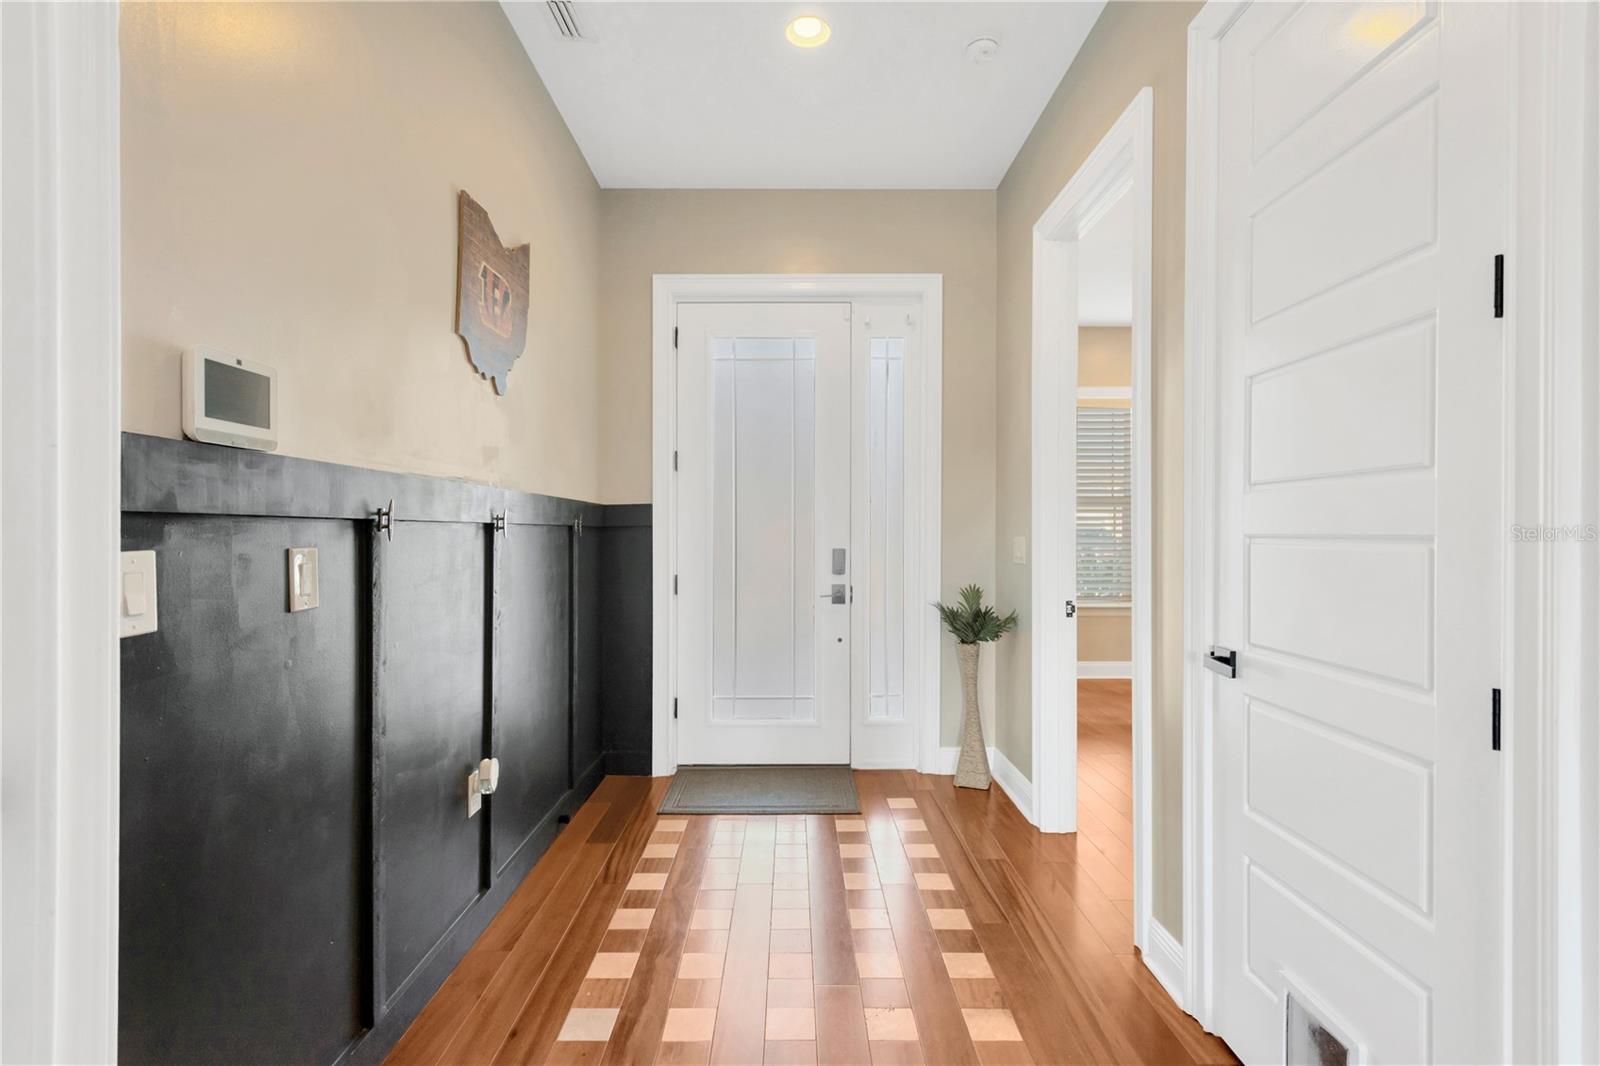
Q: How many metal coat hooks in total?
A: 3